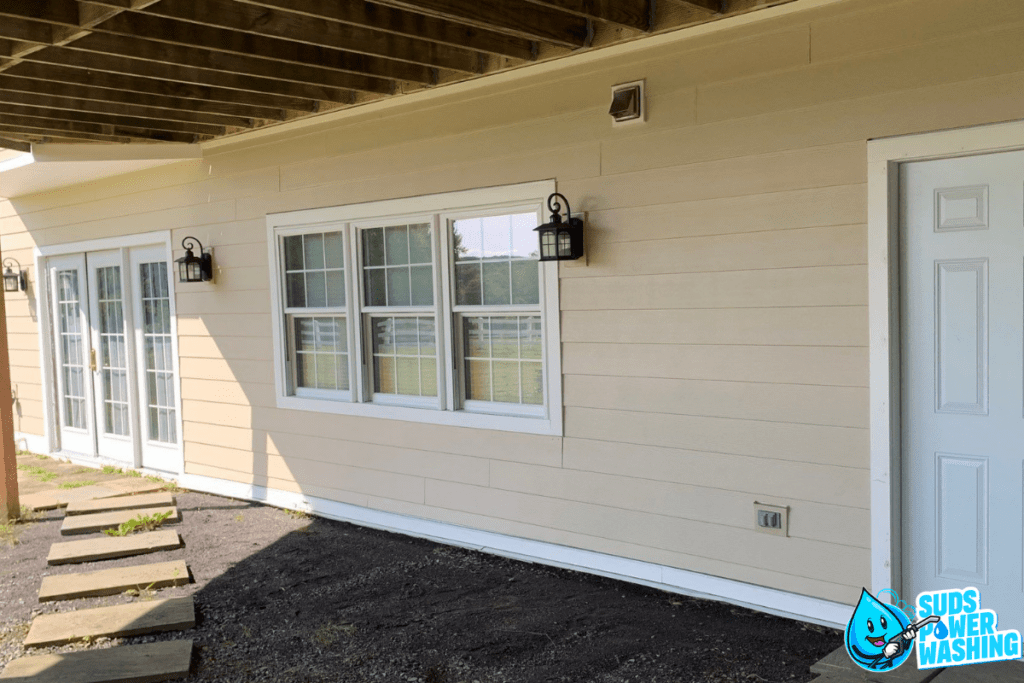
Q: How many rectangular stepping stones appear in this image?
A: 6